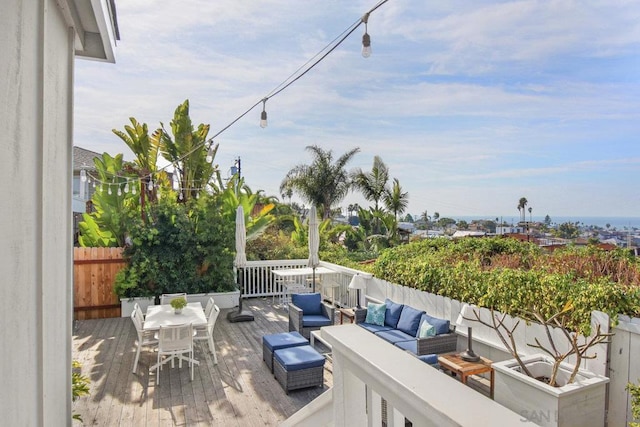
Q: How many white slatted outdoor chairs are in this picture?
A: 6